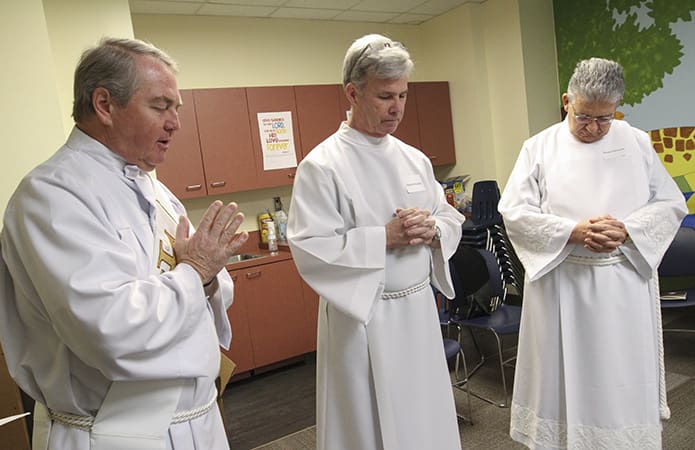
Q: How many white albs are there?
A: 3